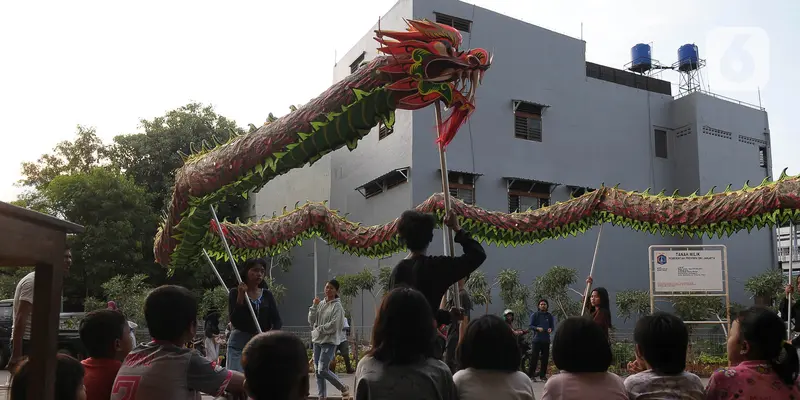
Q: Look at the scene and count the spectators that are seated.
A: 9